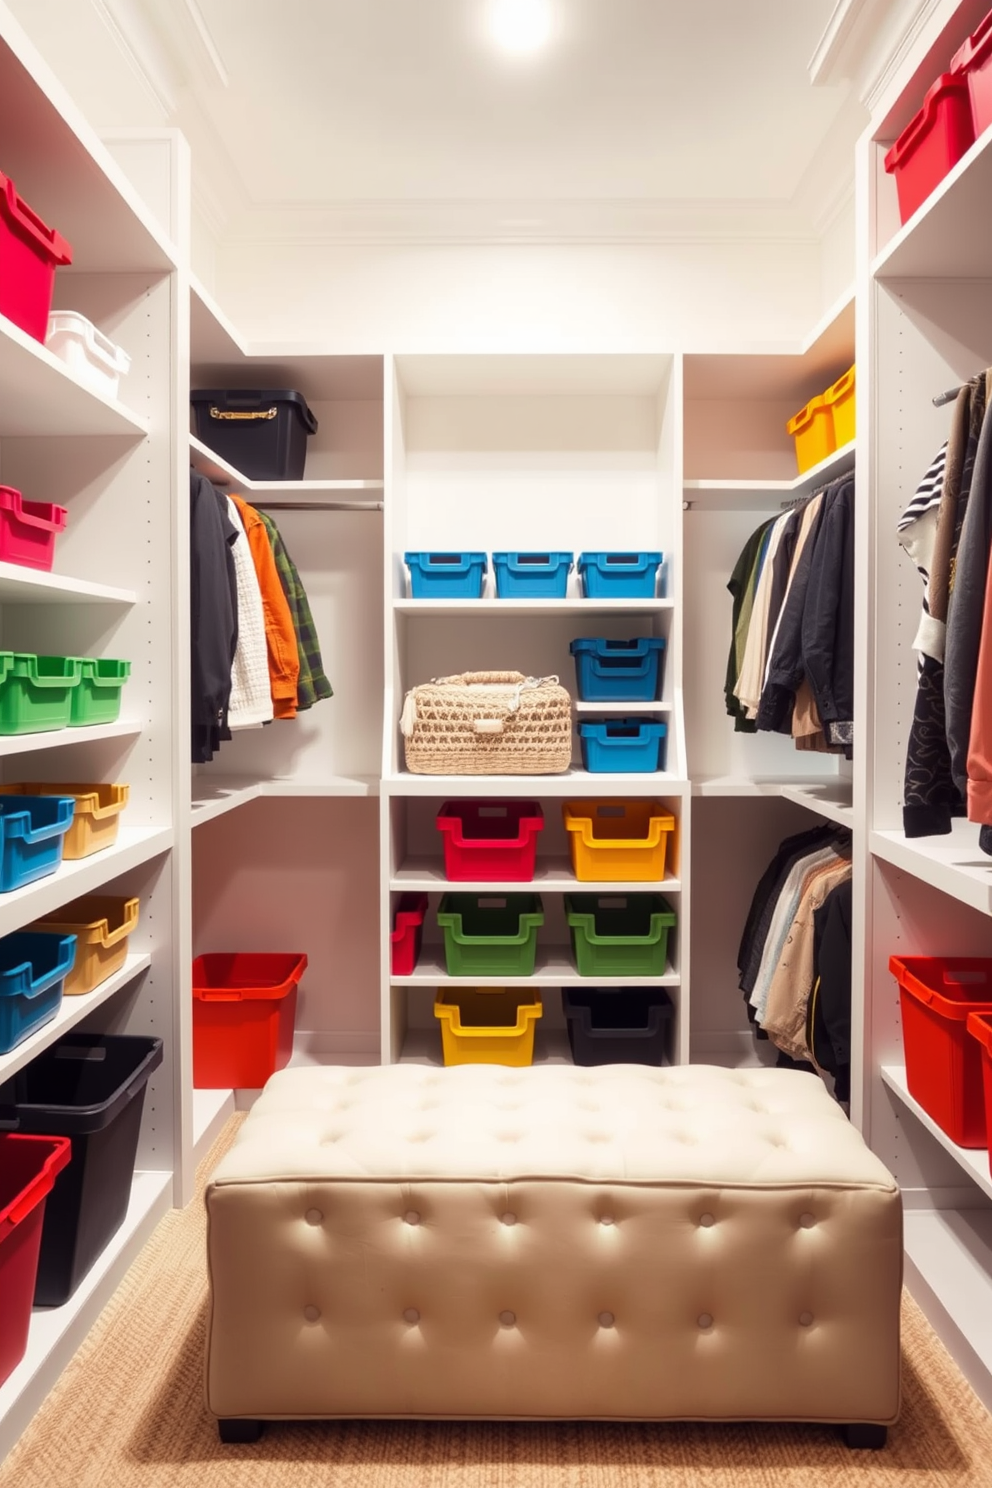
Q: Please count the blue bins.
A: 7